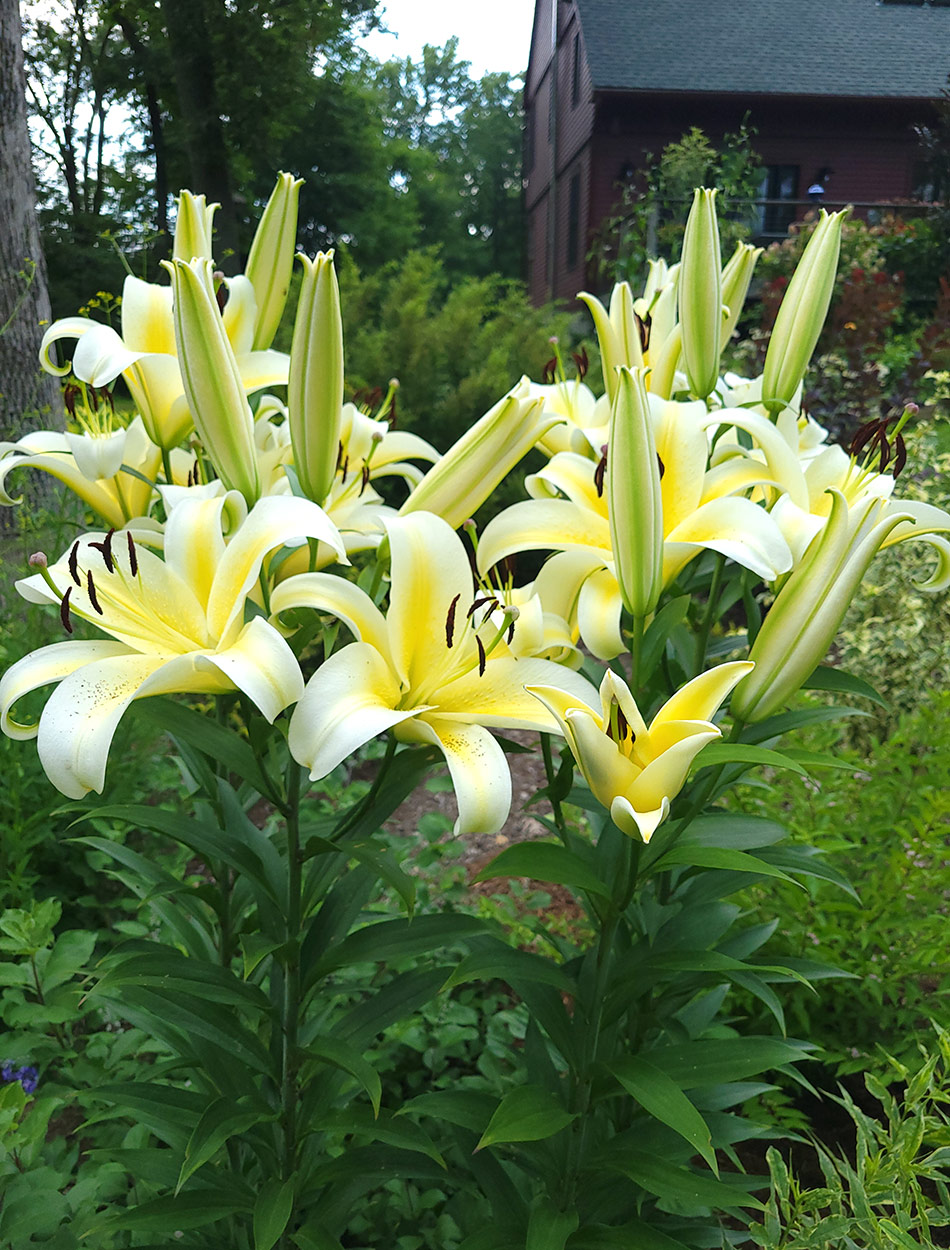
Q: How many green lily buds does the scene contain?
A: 10